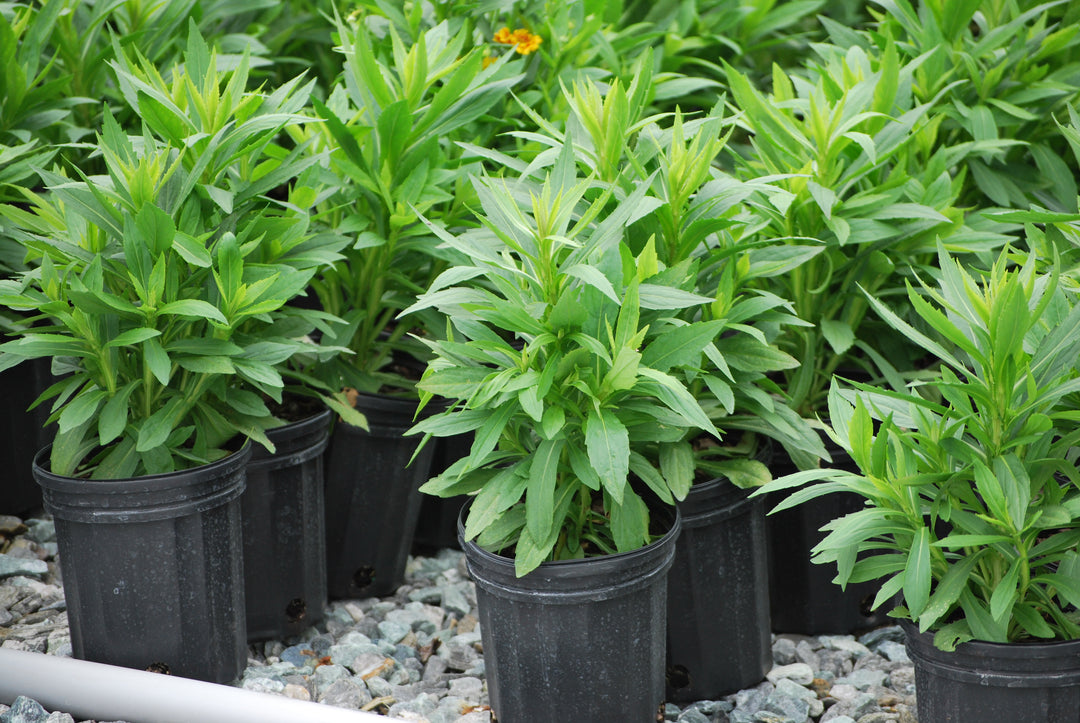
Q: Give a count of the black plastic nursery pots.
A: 9